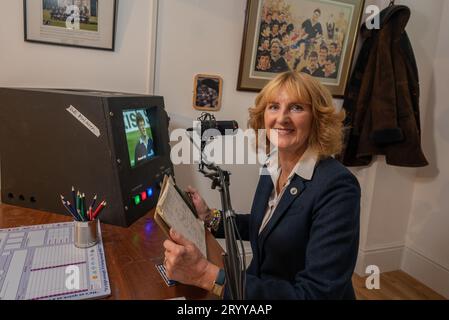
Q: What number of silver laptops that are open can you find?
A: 0